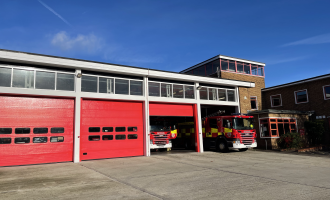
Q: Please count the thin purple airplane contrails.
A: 0